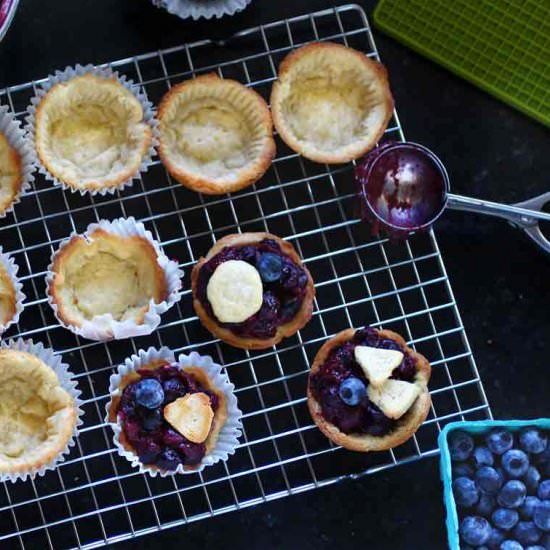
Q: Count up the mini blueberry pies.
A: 3